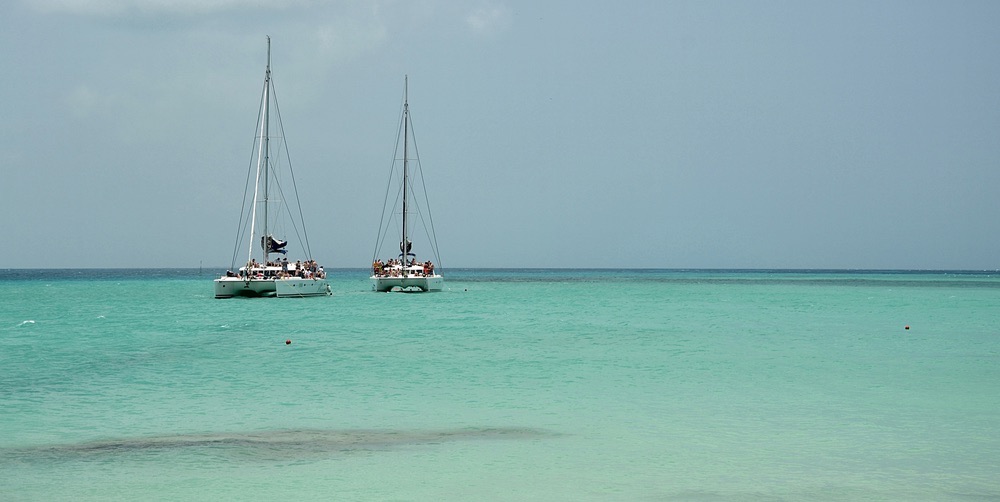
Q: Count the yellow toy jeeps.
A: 0